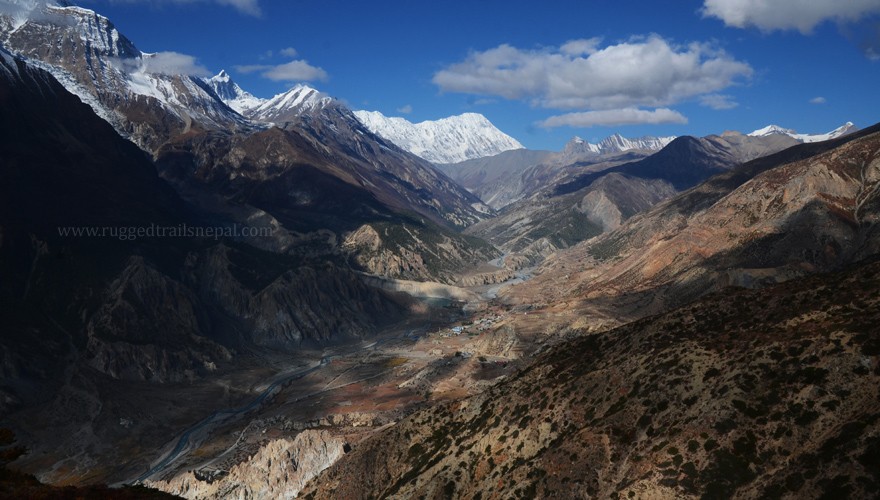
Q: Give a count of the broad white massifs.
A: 1